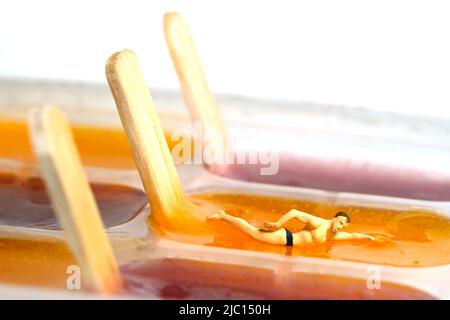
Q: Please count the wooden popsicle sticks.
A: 3